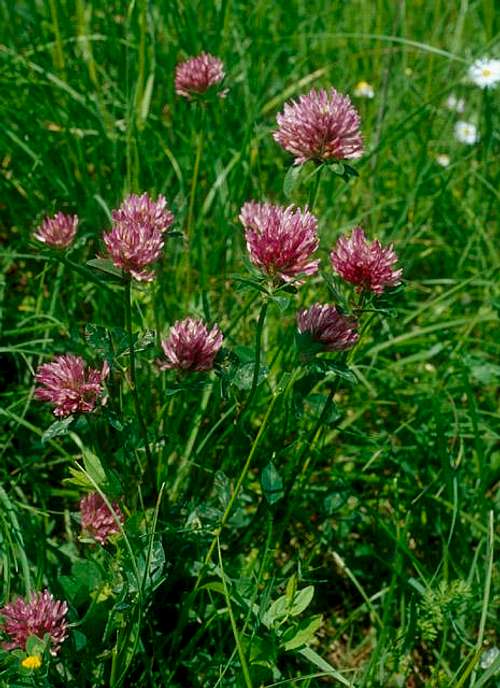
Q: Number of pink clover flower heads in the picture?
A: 12